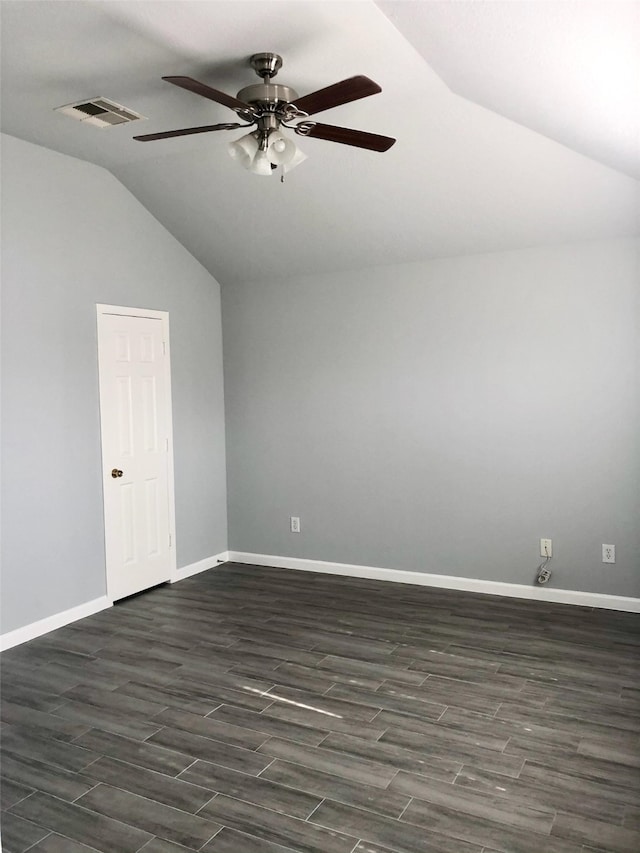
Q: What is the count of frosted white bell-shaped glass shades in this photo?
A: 4